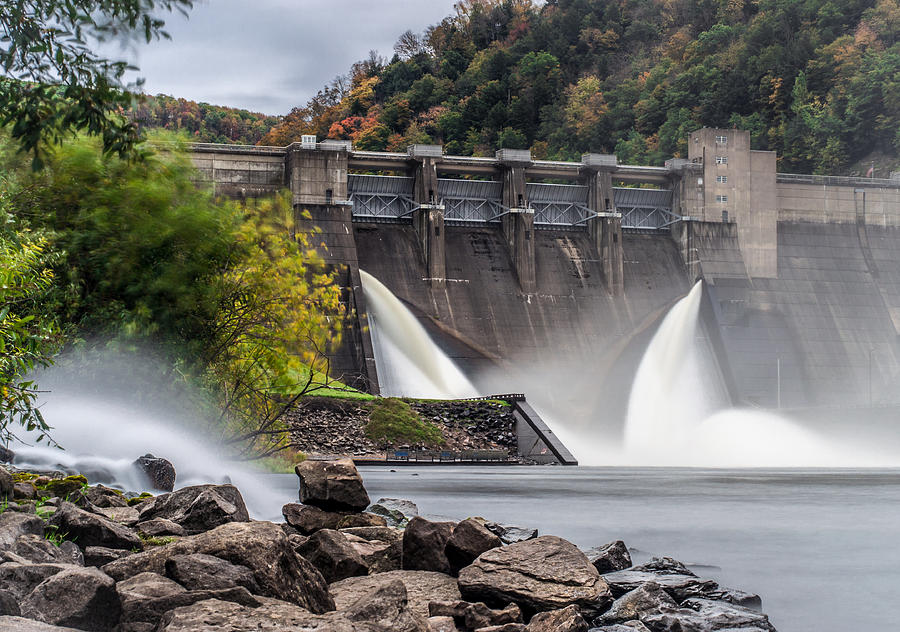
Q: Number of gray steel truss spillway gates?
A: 4